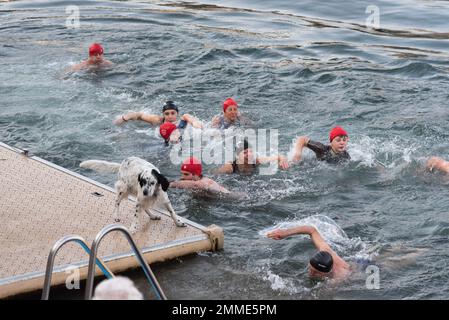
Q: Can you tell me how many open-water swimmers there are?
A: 9